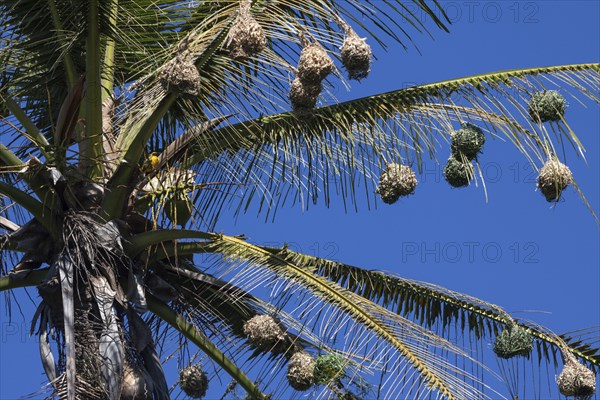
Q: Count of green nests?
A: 5